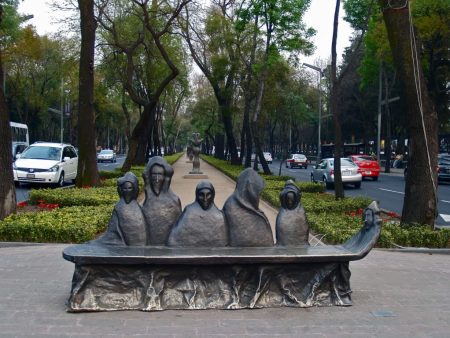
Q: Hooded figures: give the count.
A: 5